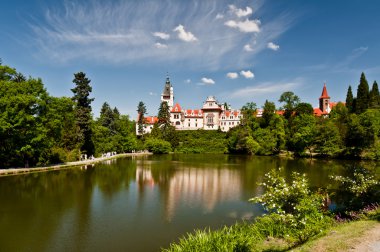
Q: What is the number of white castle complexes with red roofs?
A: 1